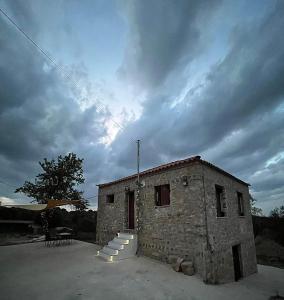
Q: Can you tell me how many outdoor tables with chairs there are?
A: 1